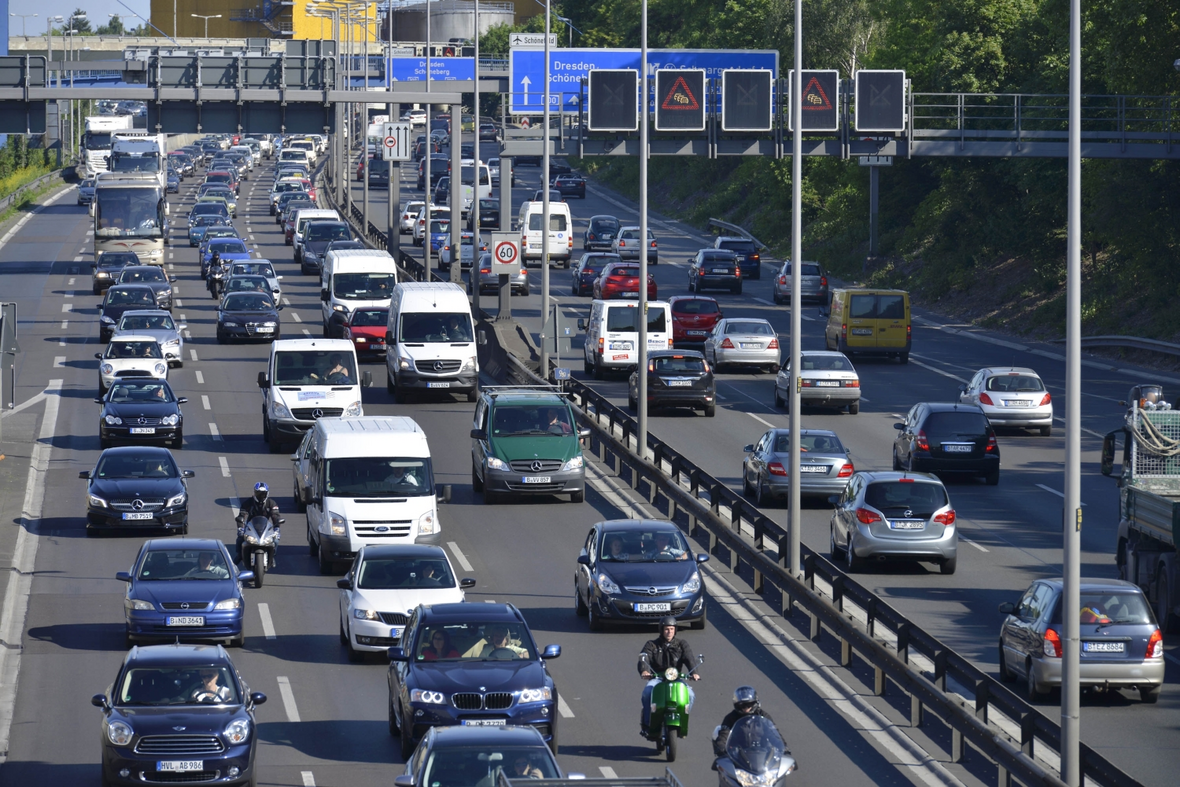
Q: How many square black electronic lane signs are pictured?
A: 5